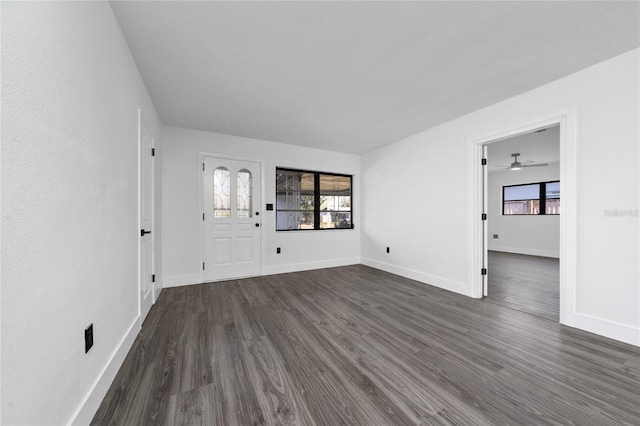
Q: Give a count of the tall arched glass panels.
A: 2